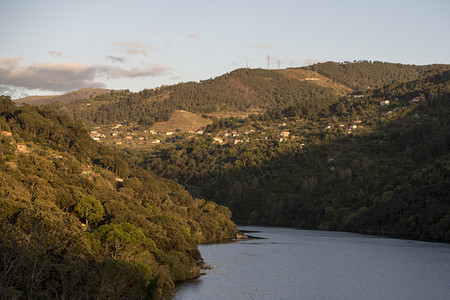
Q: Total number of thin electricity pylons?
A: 3